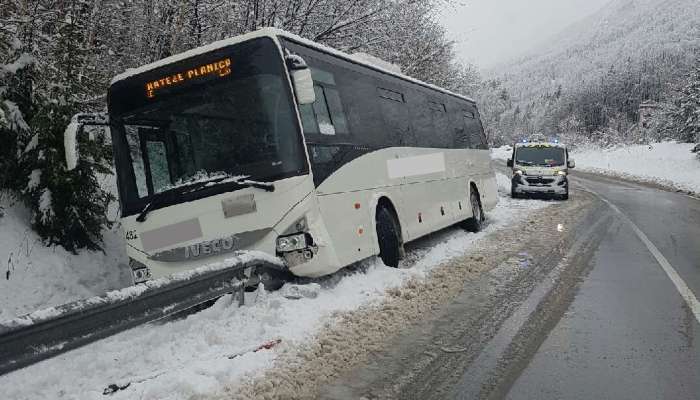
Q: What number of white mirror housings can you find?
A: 2